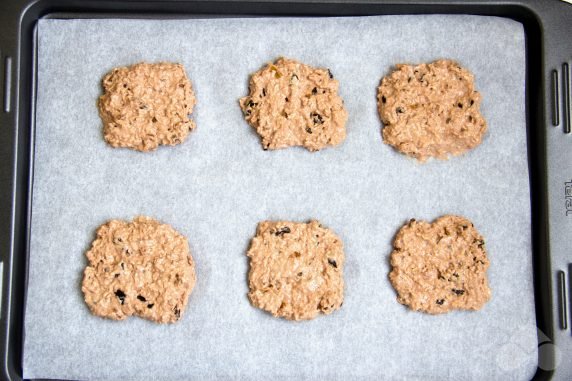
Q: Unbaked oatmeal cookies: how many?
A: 6